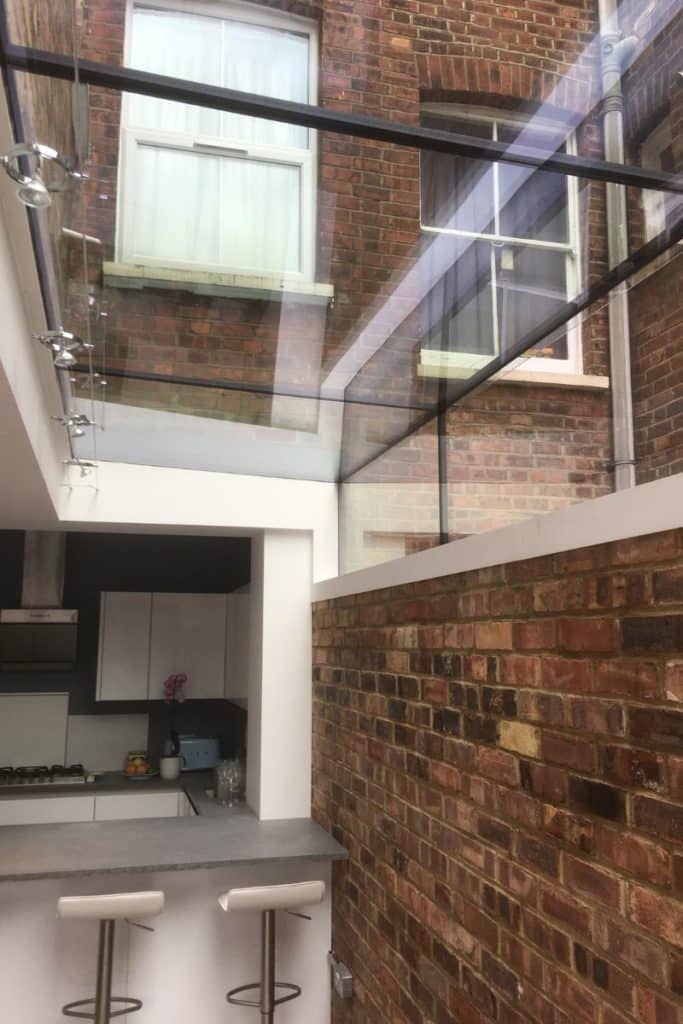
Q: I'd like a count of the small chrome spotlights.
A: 4